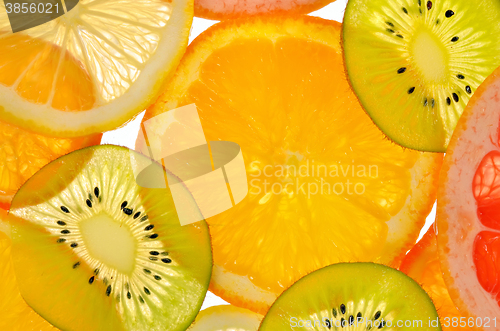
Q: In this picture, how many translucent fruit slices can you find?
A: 11